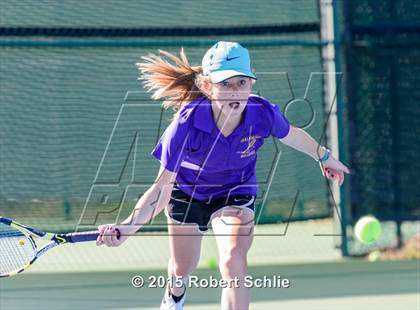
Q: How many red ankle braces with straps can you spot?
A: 0